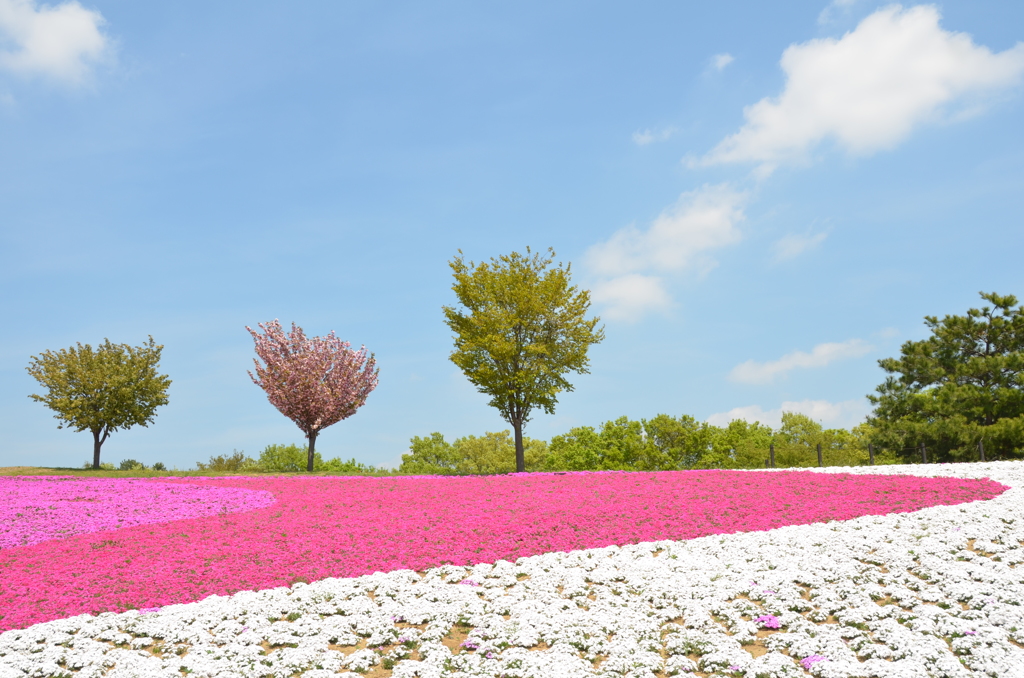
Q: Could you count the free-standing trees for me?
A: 3